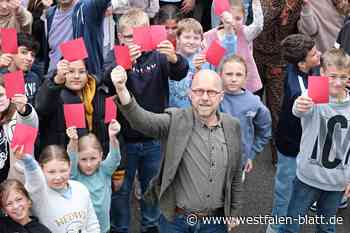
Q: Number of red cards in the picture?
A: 12